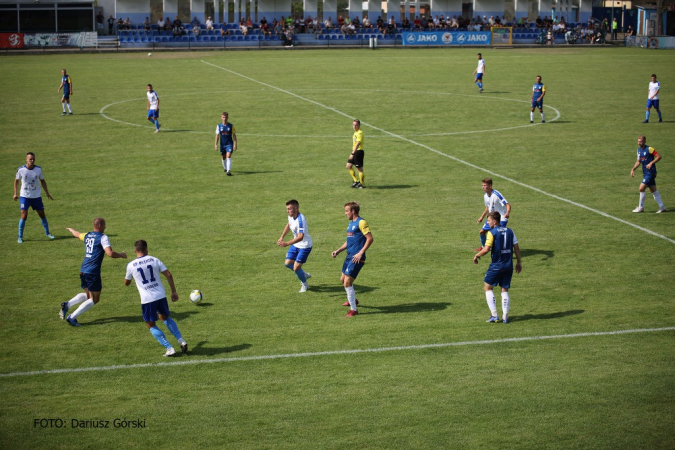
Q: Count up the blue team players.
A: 7